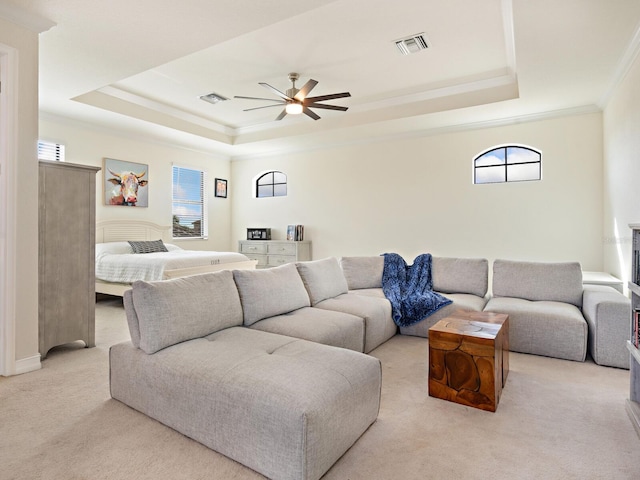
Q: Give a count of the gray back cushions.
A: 6